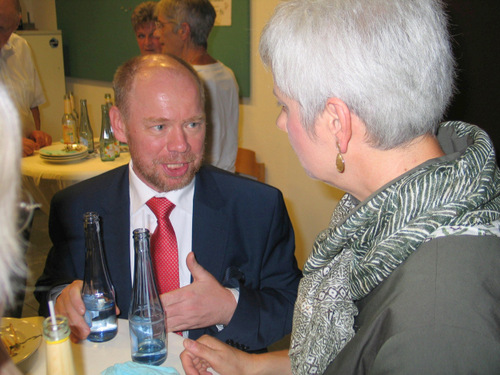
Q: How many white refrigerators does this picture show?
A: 1